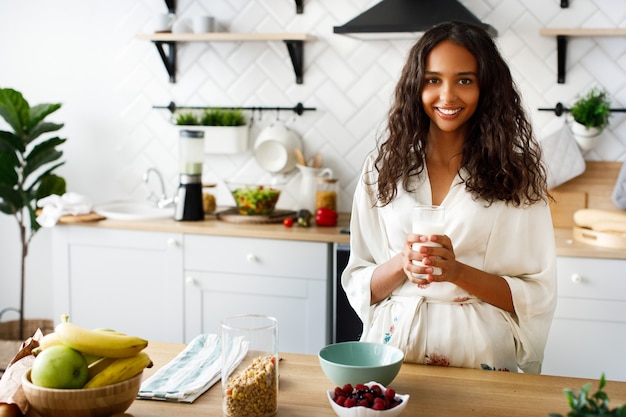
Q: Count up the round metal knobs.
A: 4